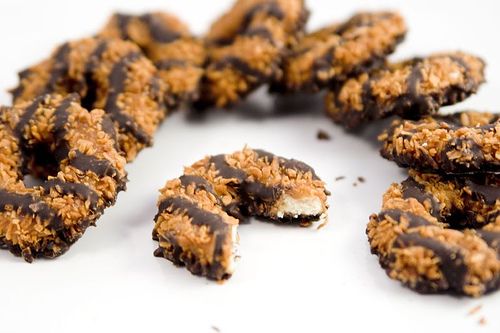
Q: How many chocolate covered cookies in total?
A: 9